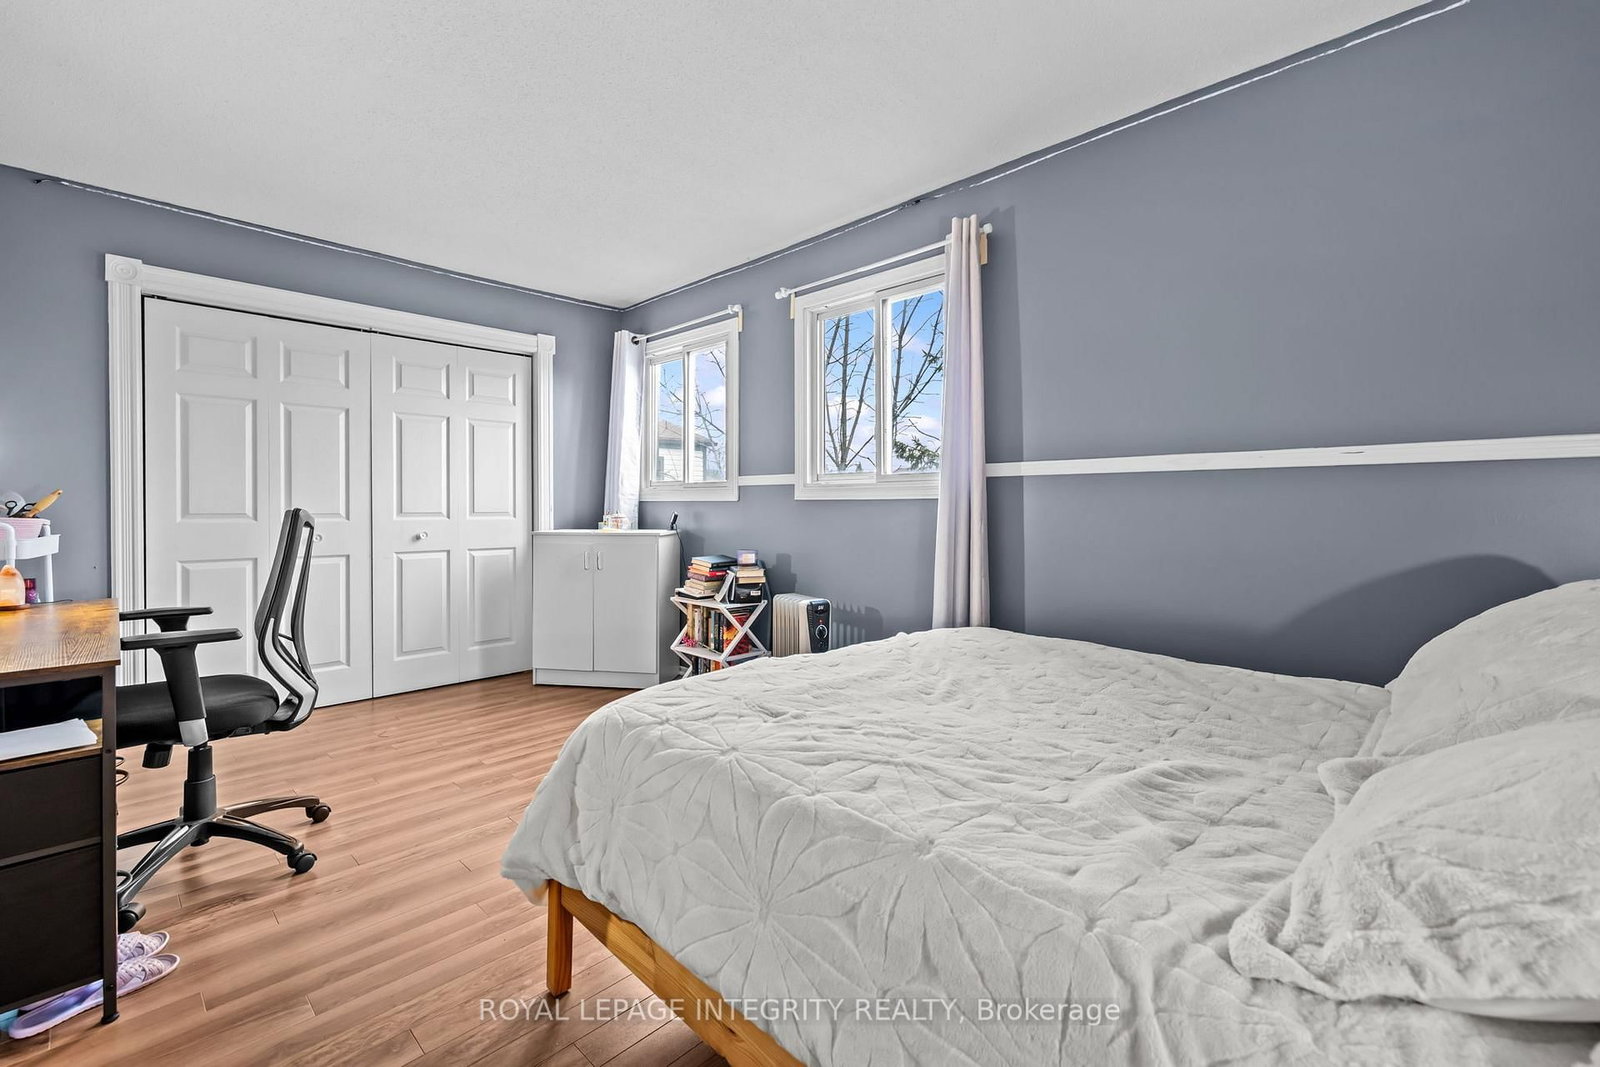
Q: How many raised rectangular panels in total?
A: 12